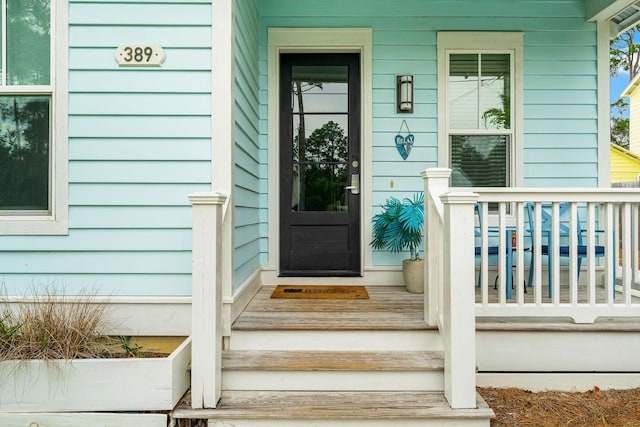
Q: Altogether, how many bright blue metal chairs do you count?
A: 2